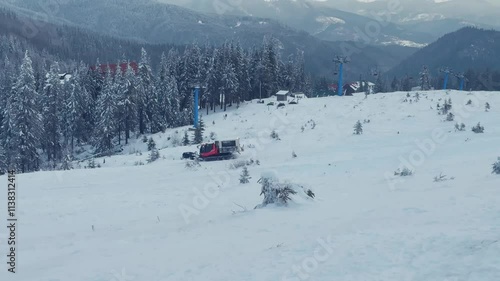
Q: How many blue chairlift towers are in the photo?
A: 4